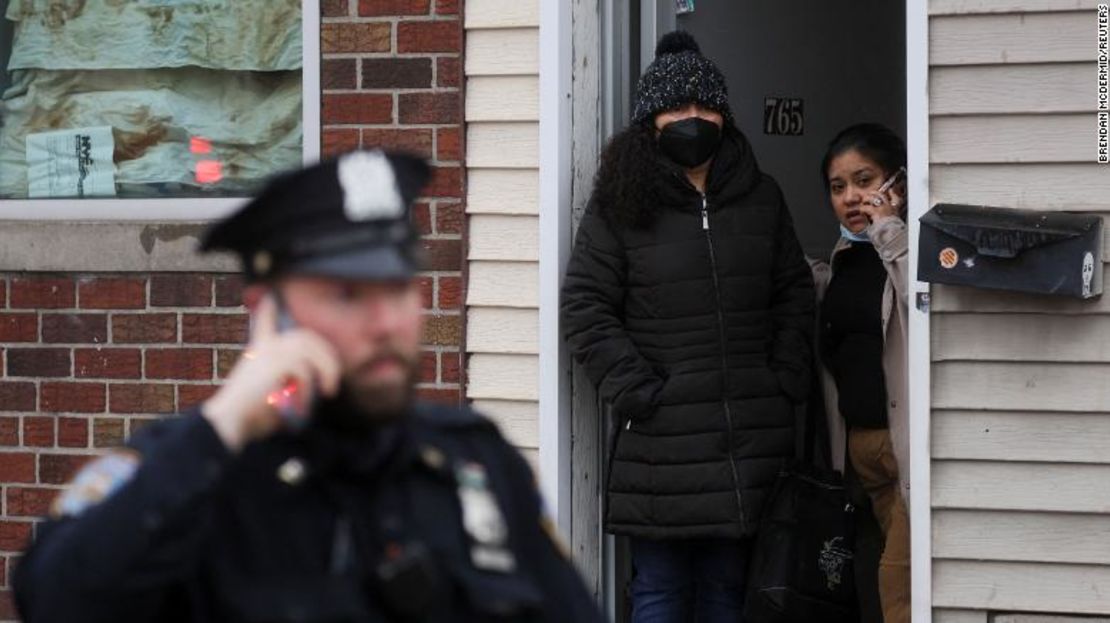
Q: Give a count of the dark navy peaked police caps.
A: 1